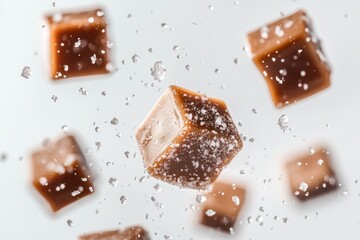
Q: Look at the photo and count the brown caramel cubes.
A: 7